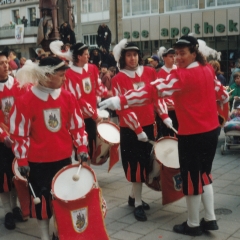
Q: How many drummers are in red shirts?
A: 6